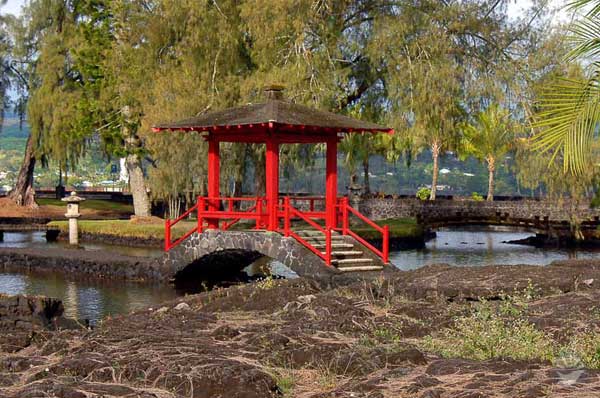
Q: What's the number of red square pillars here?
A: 3